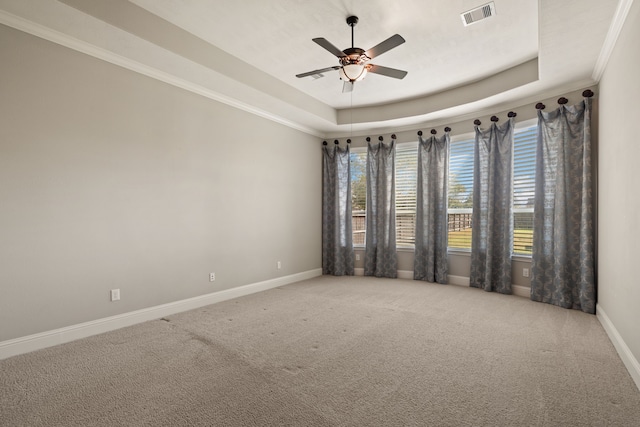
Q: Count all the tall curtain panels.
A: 5